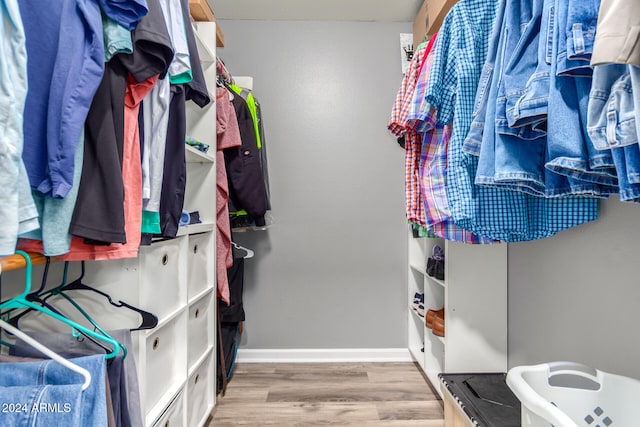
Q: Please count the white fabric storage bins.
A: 6